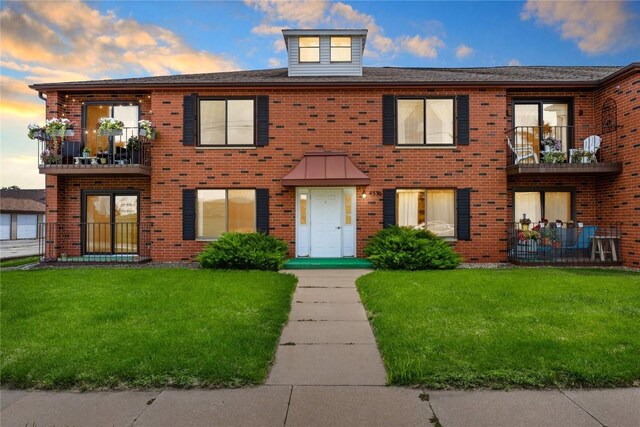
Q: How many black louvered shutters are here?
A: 8